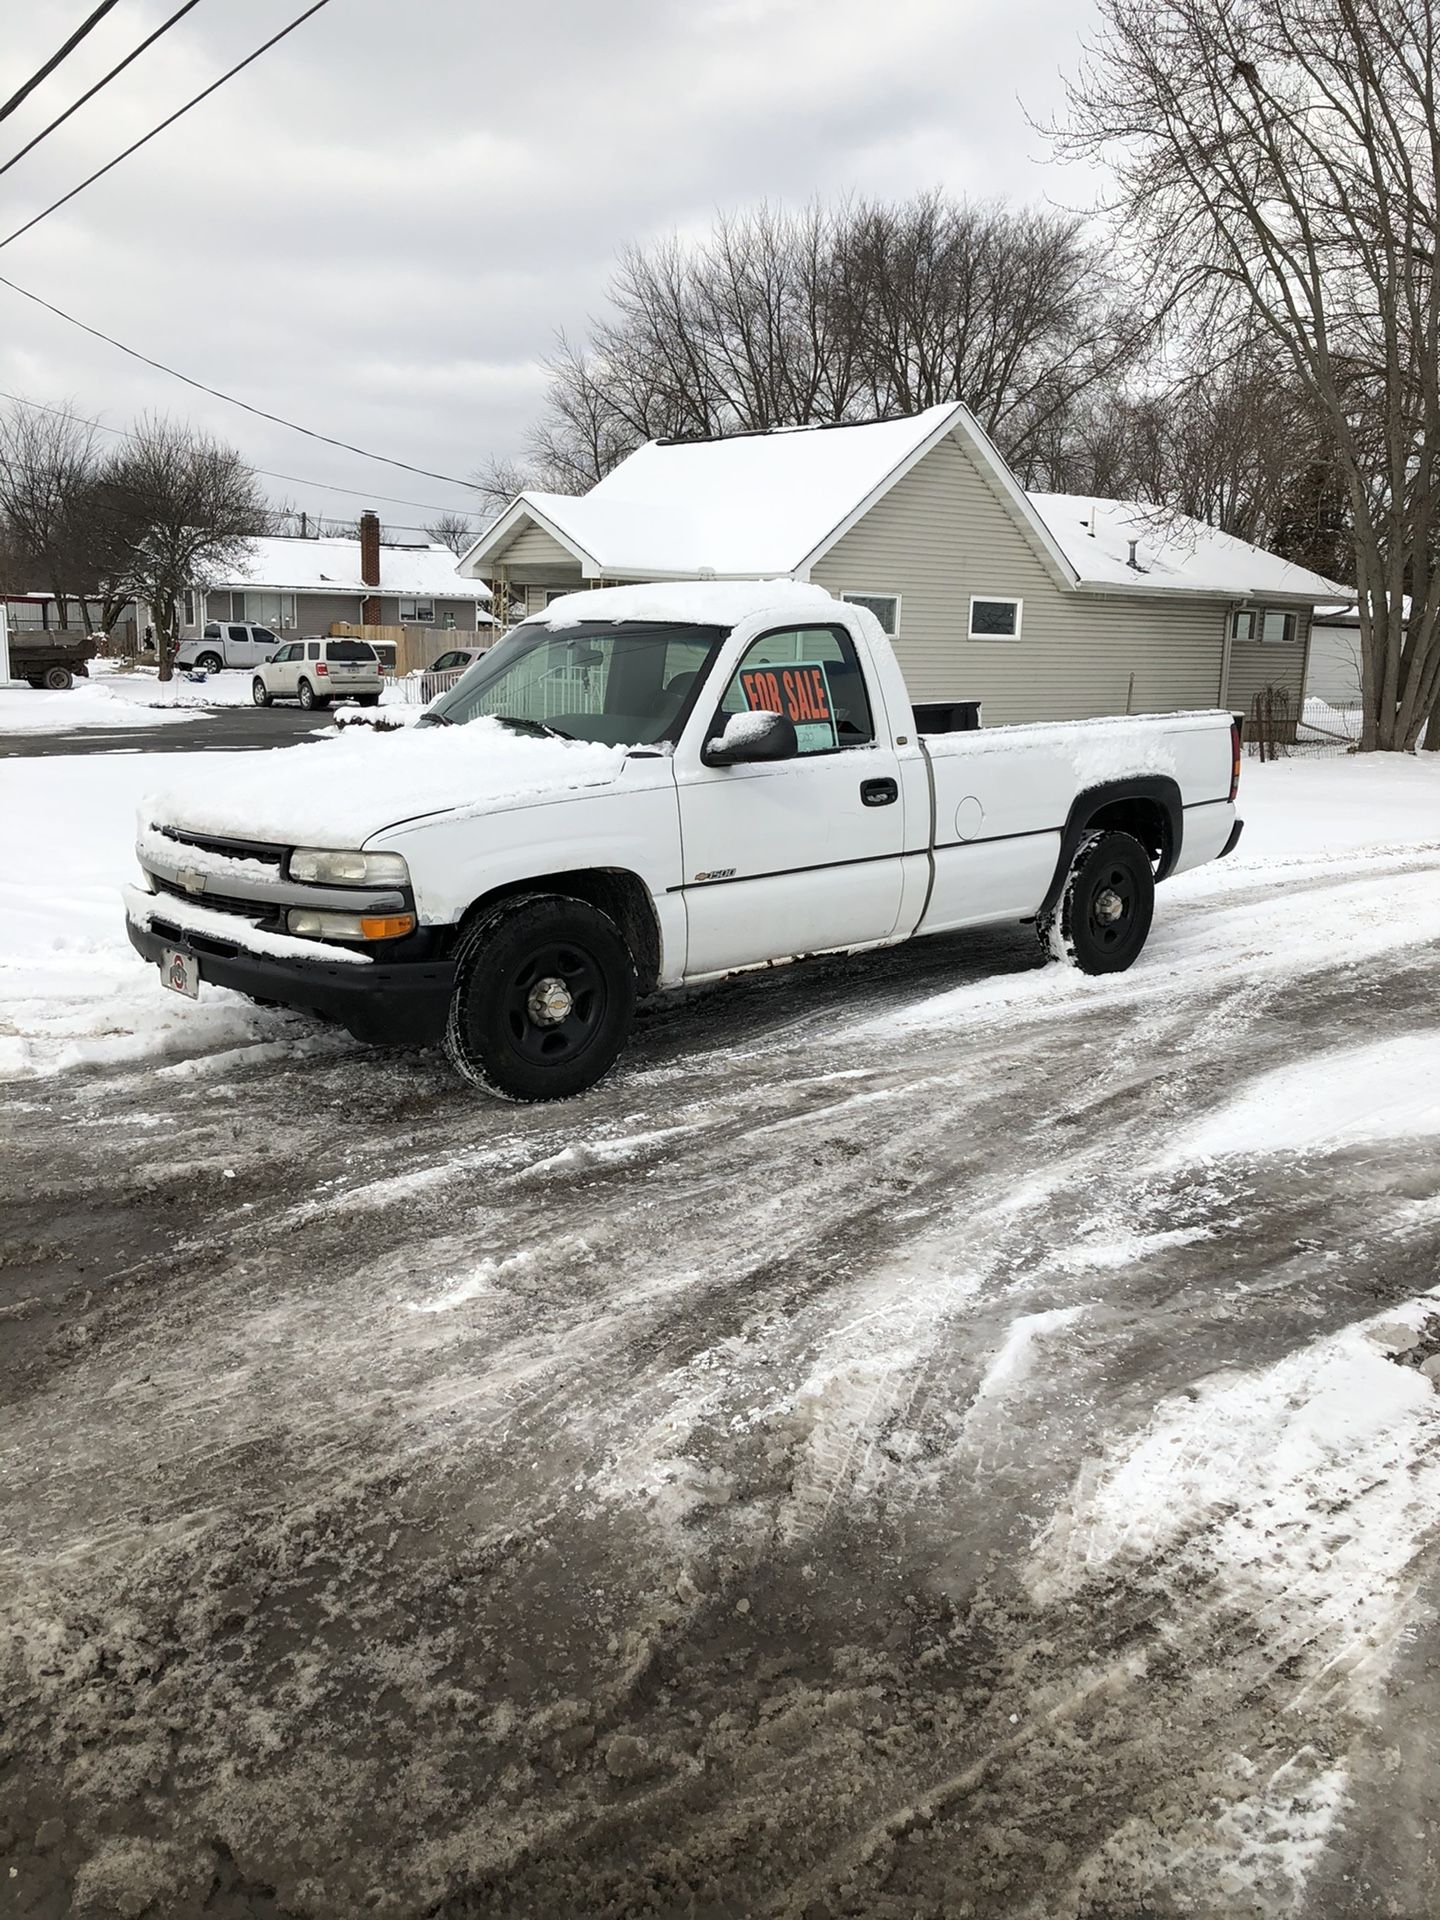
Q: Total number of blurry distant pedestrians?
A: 0